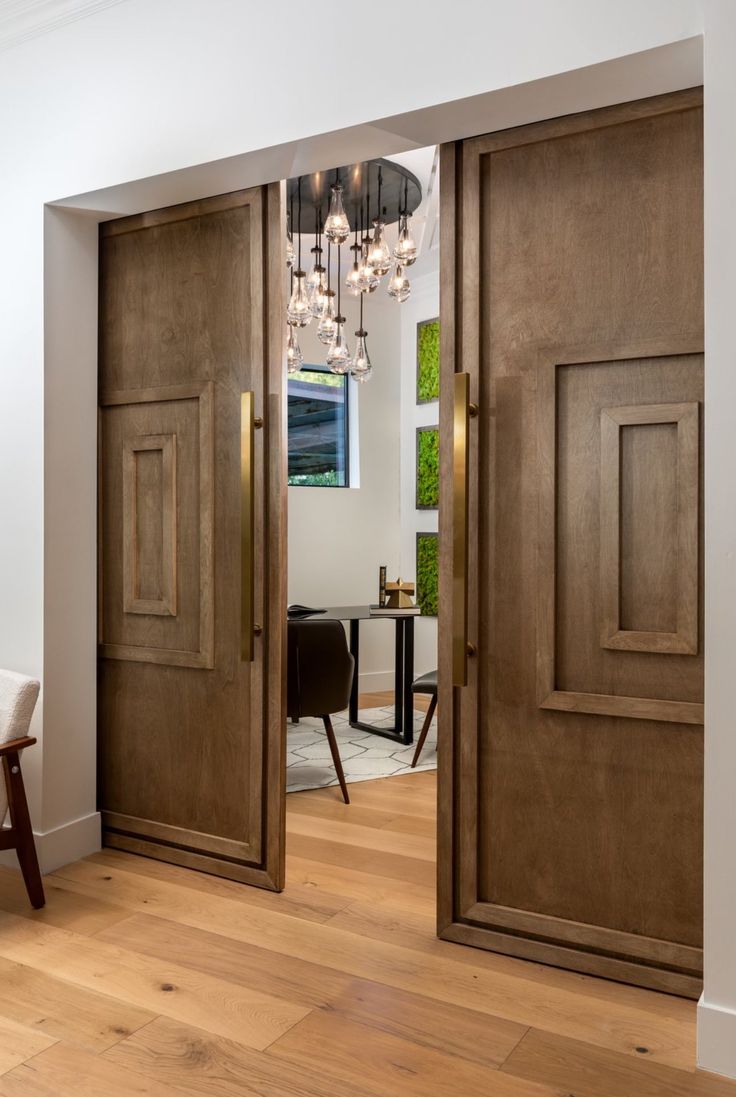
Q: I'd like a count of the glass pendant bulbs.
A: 14